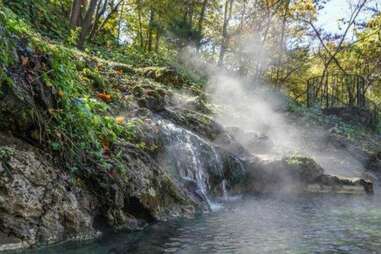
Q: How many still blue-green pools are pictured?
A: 1